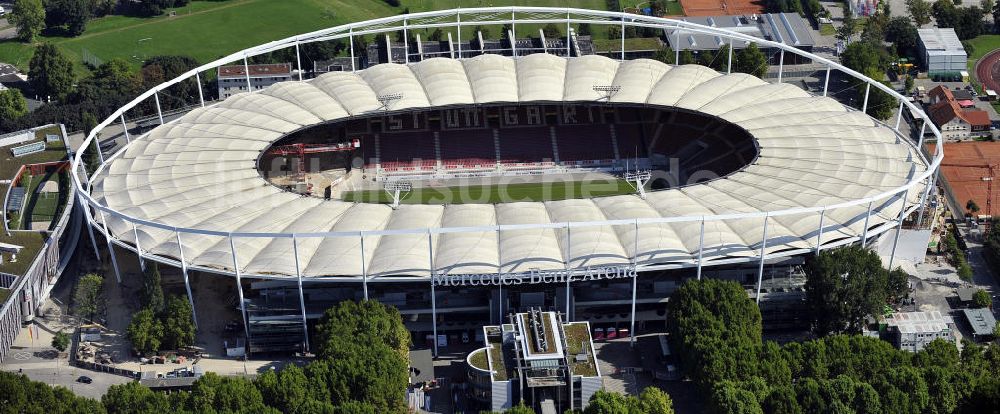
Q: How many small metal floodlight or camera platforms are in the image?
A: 4